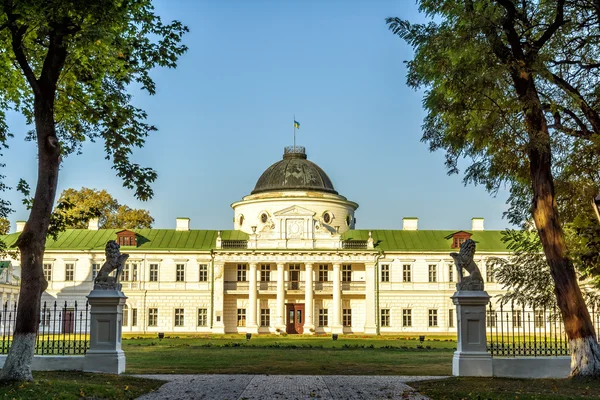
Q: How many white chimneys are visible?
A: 5